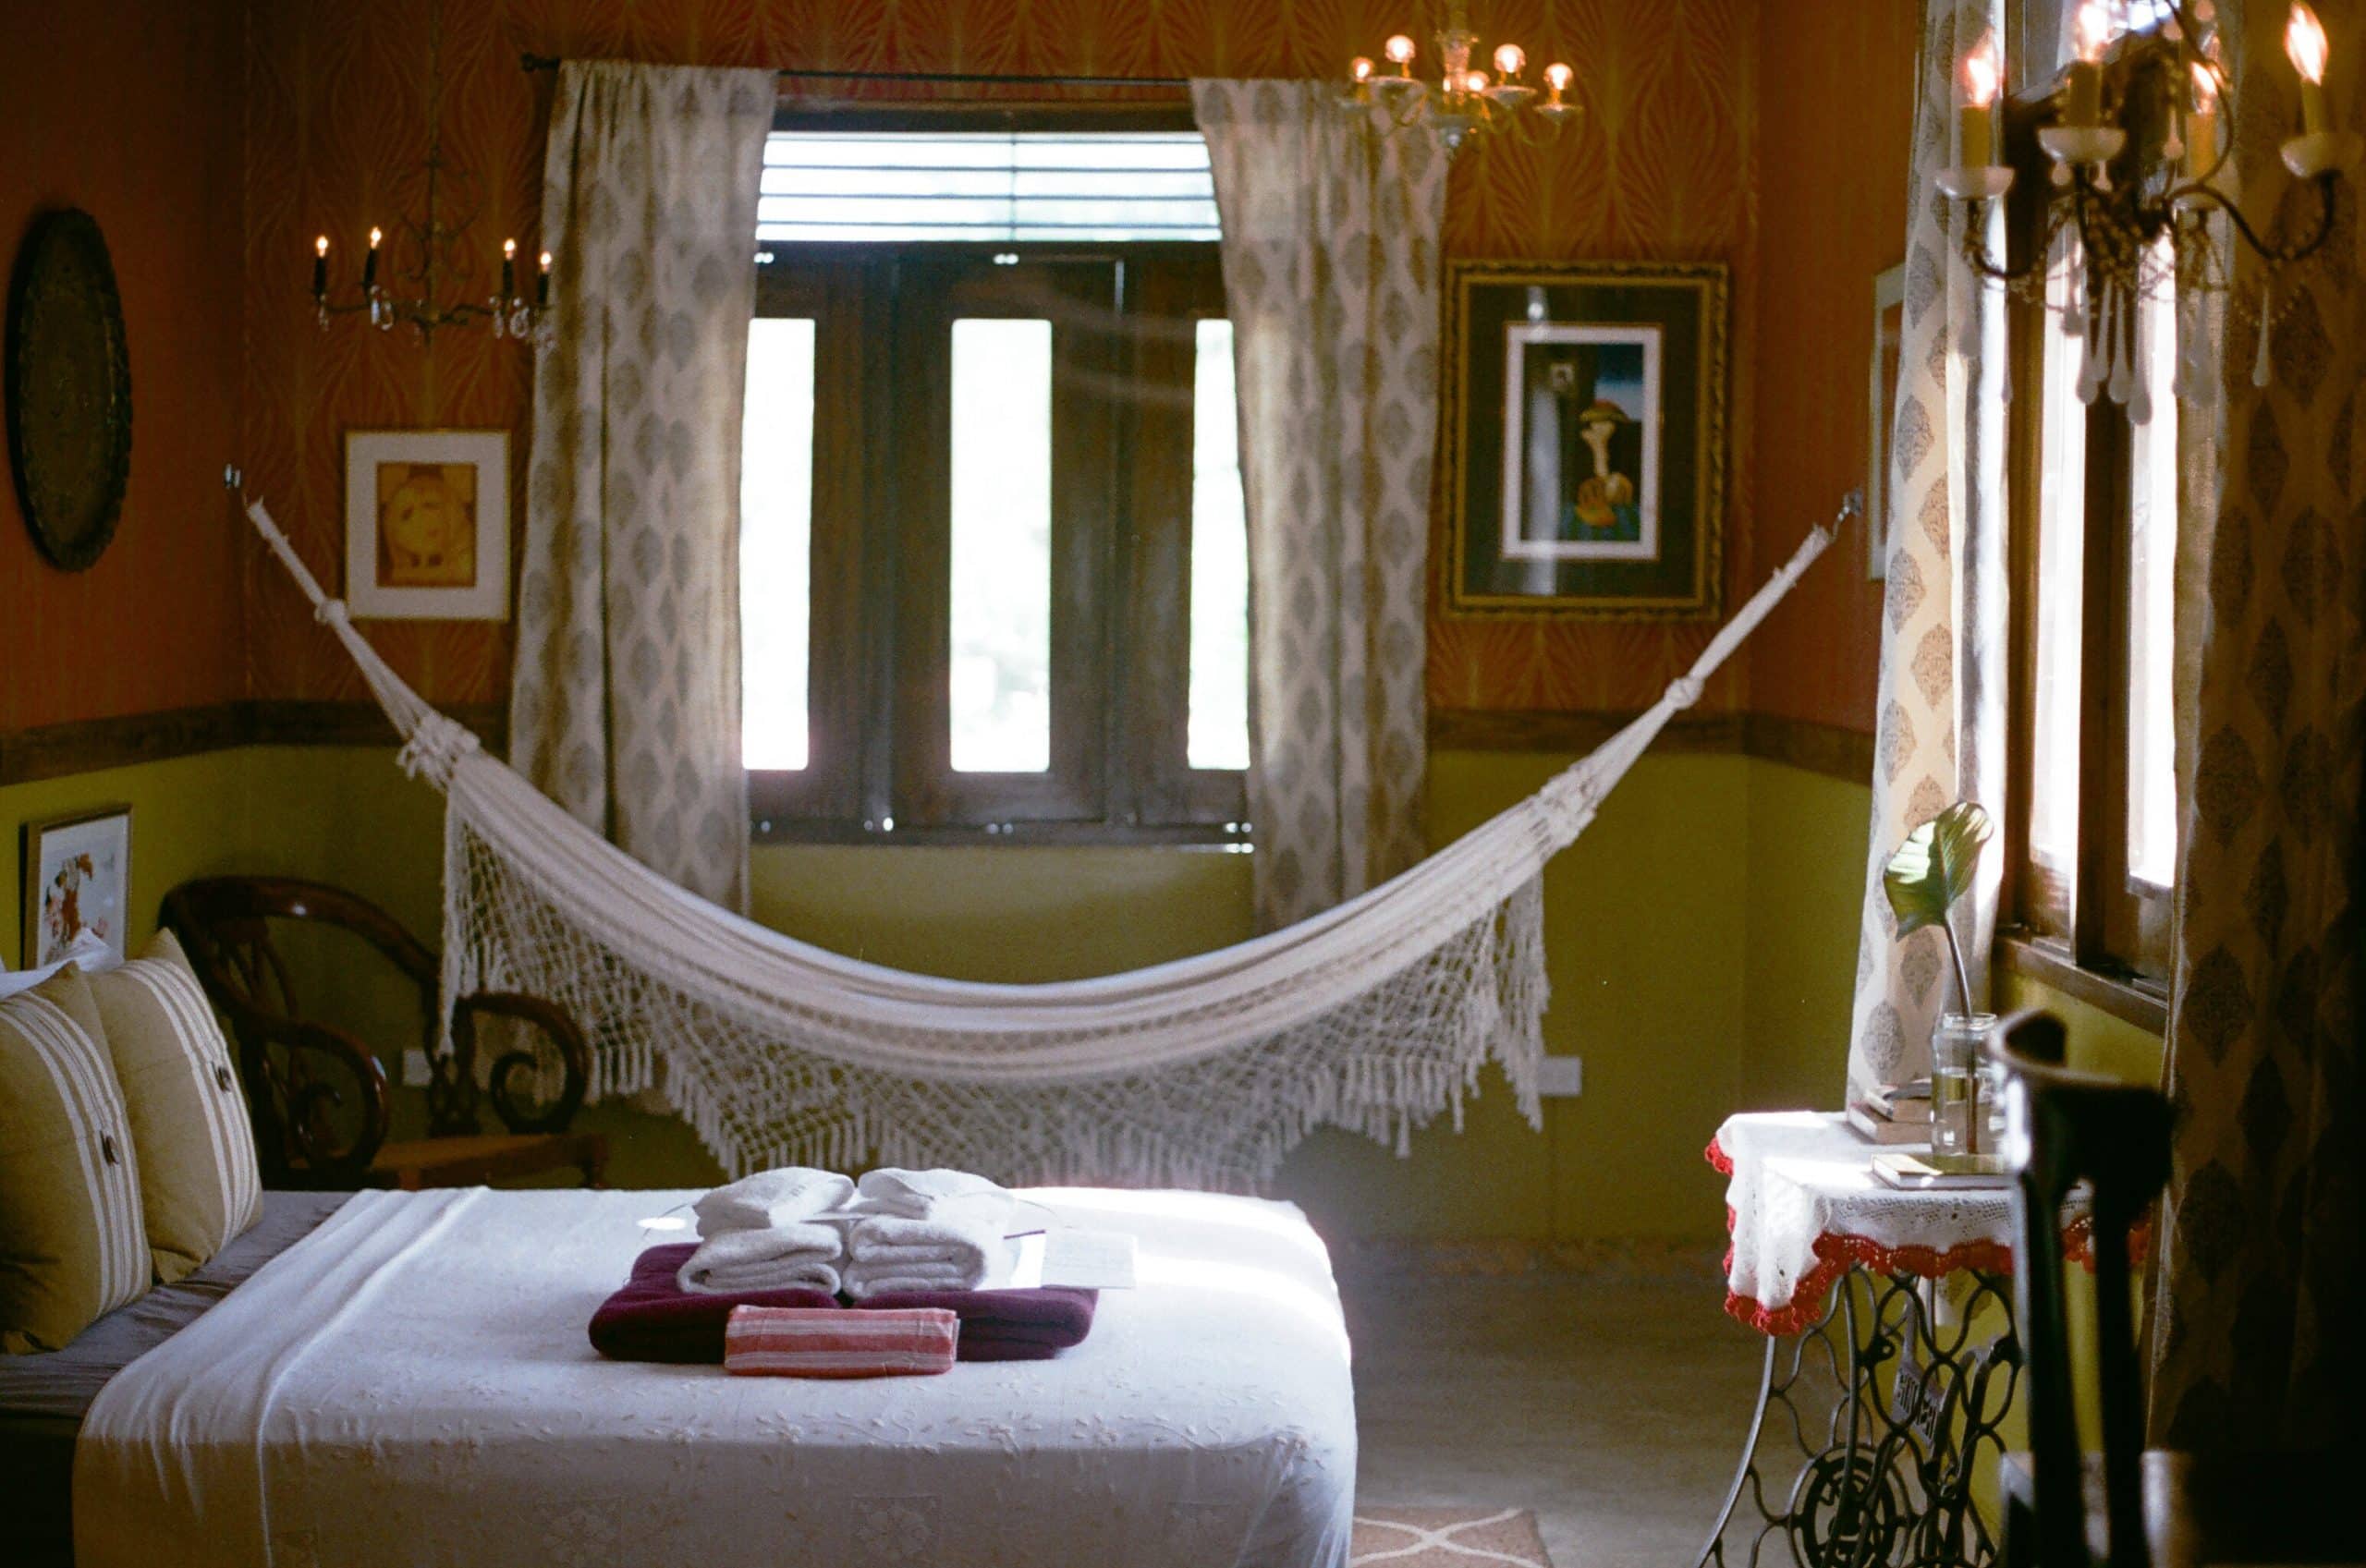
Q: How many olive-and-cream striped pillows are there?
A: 2